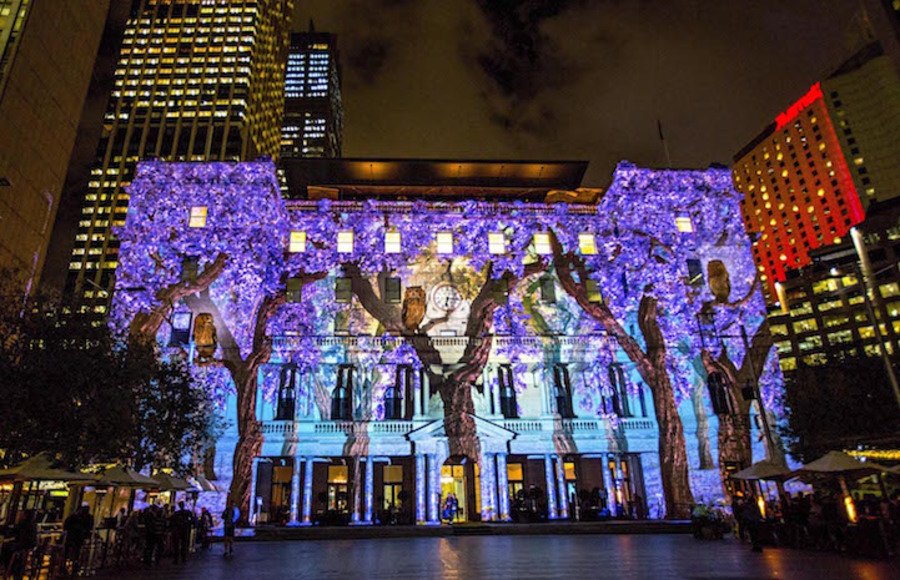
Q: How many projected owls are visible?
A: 3